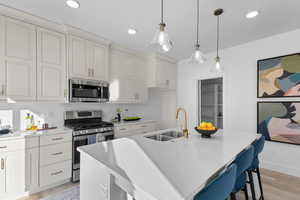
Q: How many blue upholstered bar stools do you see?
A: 3